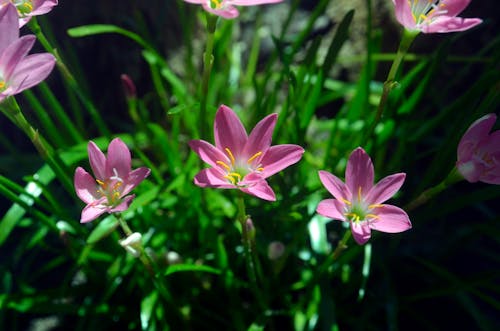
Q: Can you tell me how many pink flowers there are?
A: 8